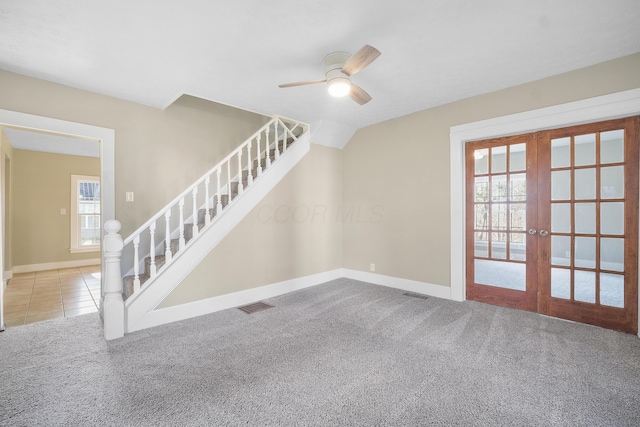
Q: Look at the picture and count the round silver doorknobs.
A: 2